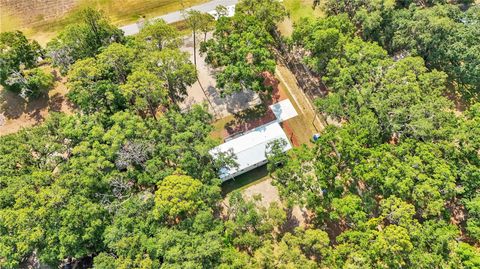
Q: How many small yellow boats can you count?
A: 0